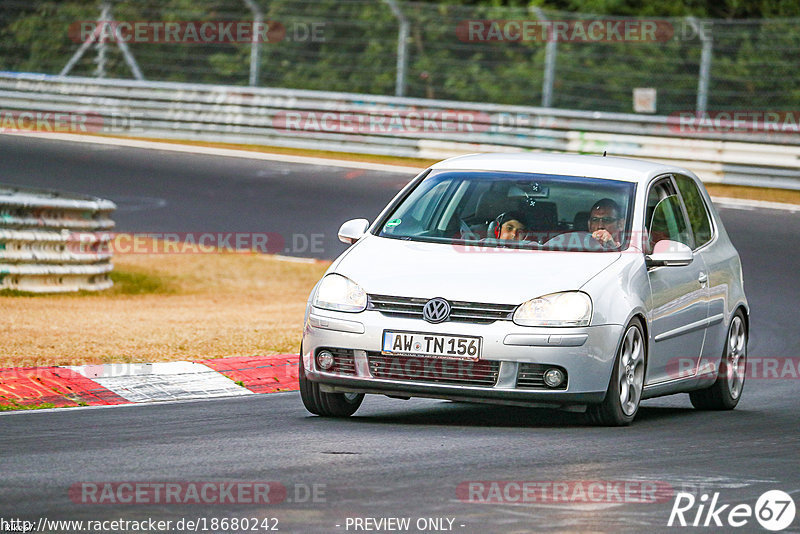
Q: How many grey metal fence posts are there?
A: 5